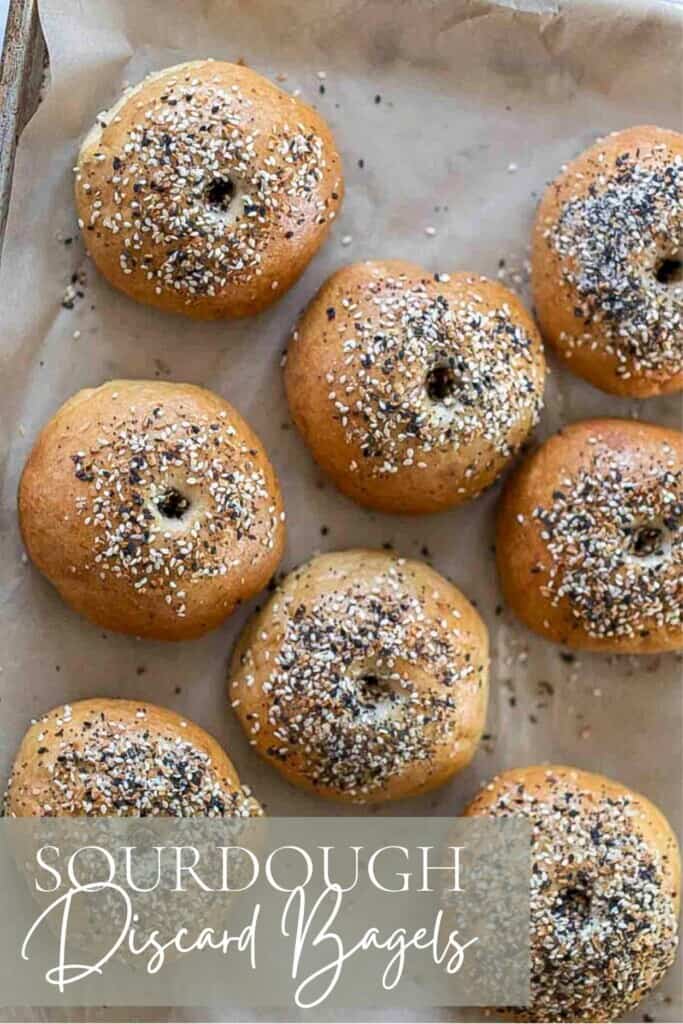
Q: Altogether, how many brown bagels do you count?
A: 8